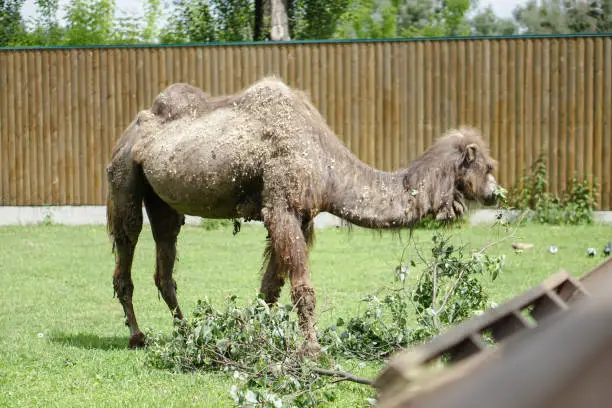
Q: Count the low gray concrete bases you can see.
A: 1